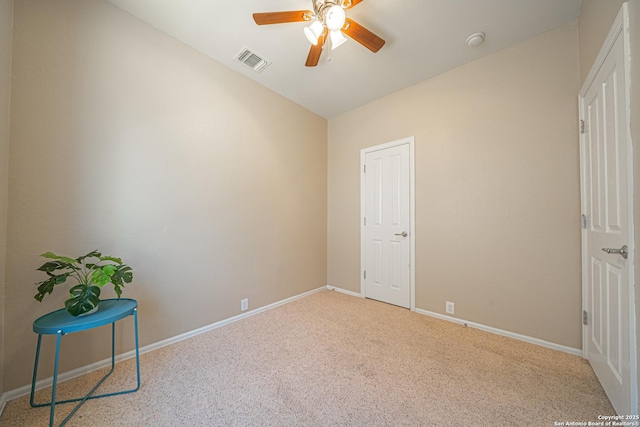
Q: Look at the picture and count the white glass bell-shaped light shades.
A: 3